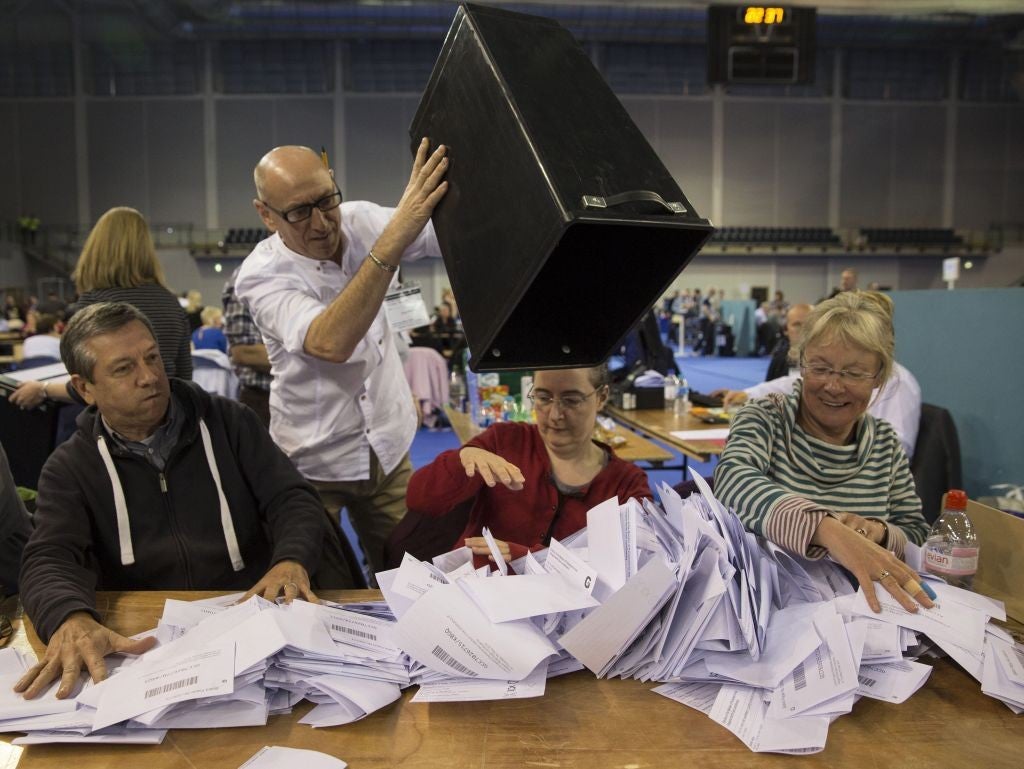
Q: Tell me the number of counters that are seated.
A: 3